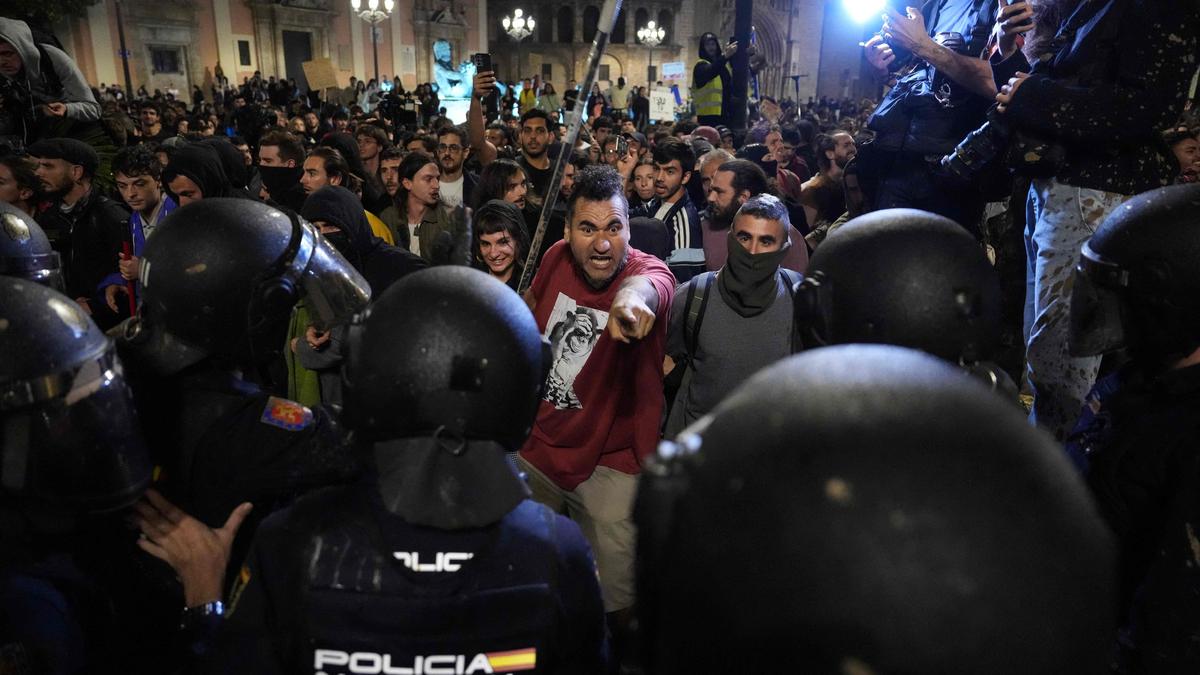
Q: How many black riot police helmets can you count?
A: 7